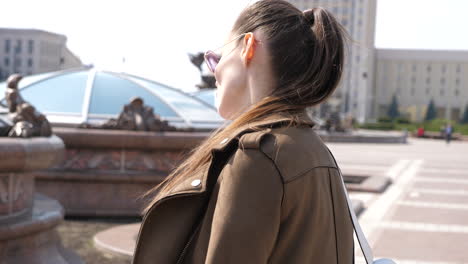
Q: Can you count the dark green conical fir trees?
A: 3